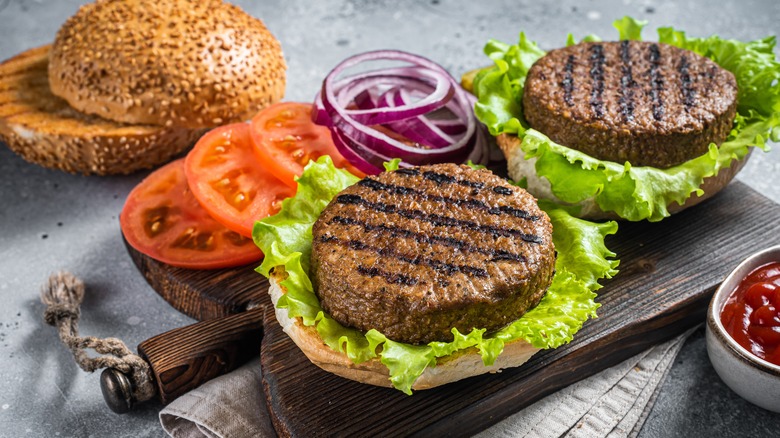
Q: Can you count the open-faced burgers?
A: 2